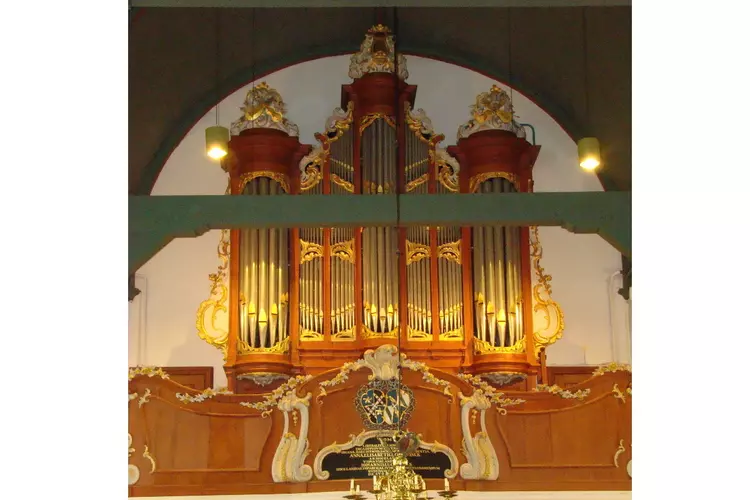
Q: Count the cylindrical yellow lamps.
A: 2